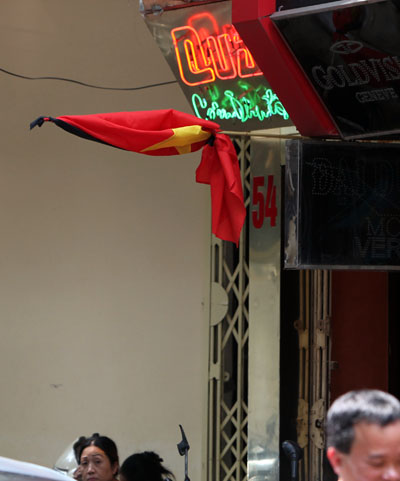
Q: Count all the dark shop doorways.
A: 1